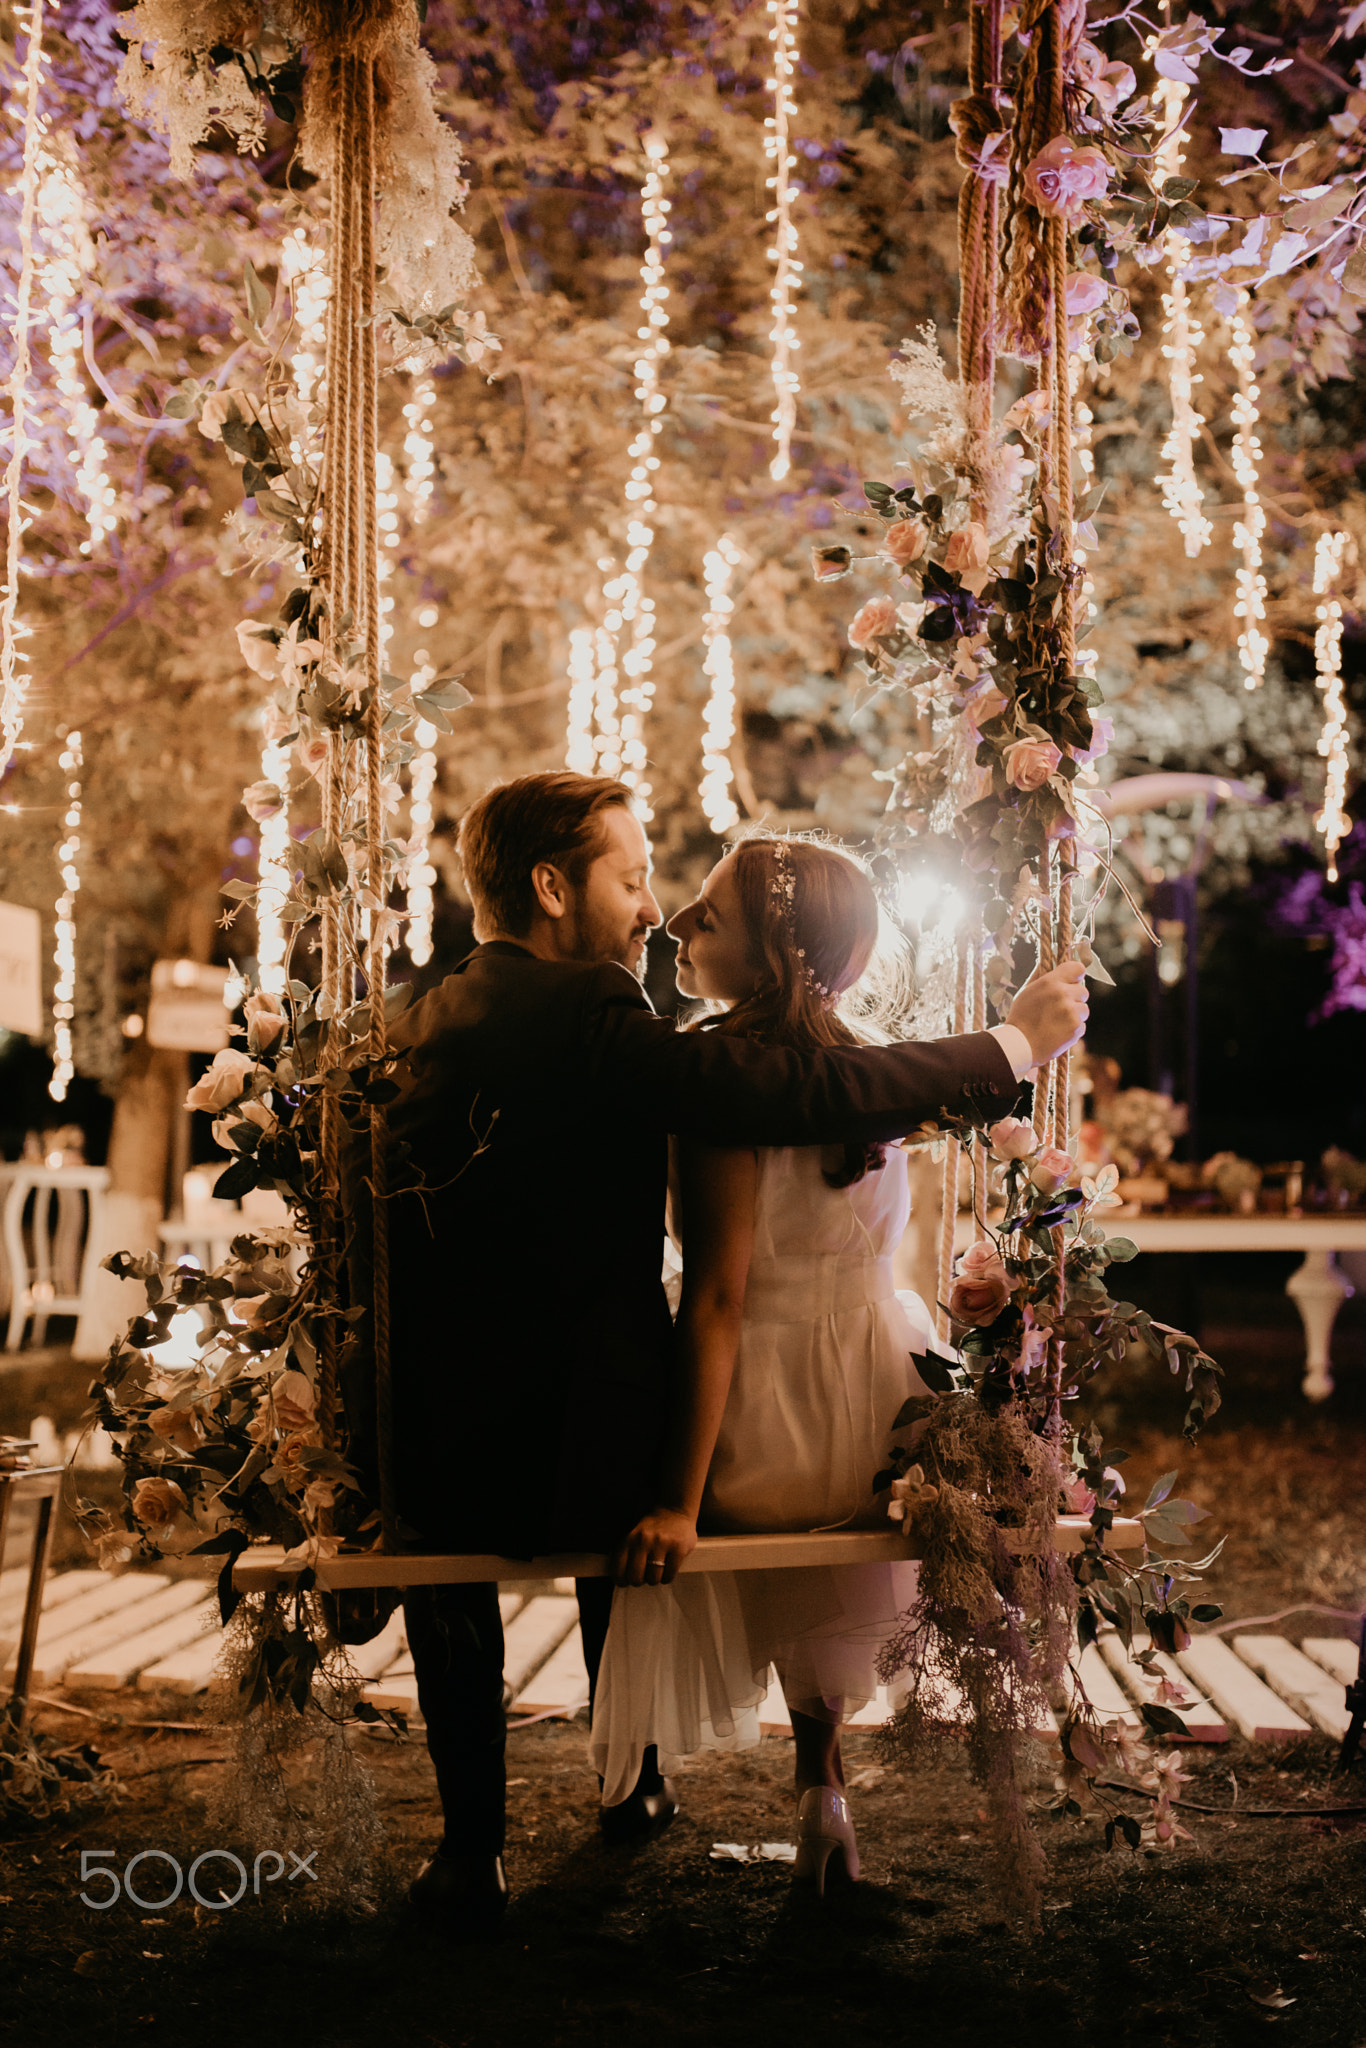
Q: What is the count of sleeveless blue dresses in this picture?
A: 0